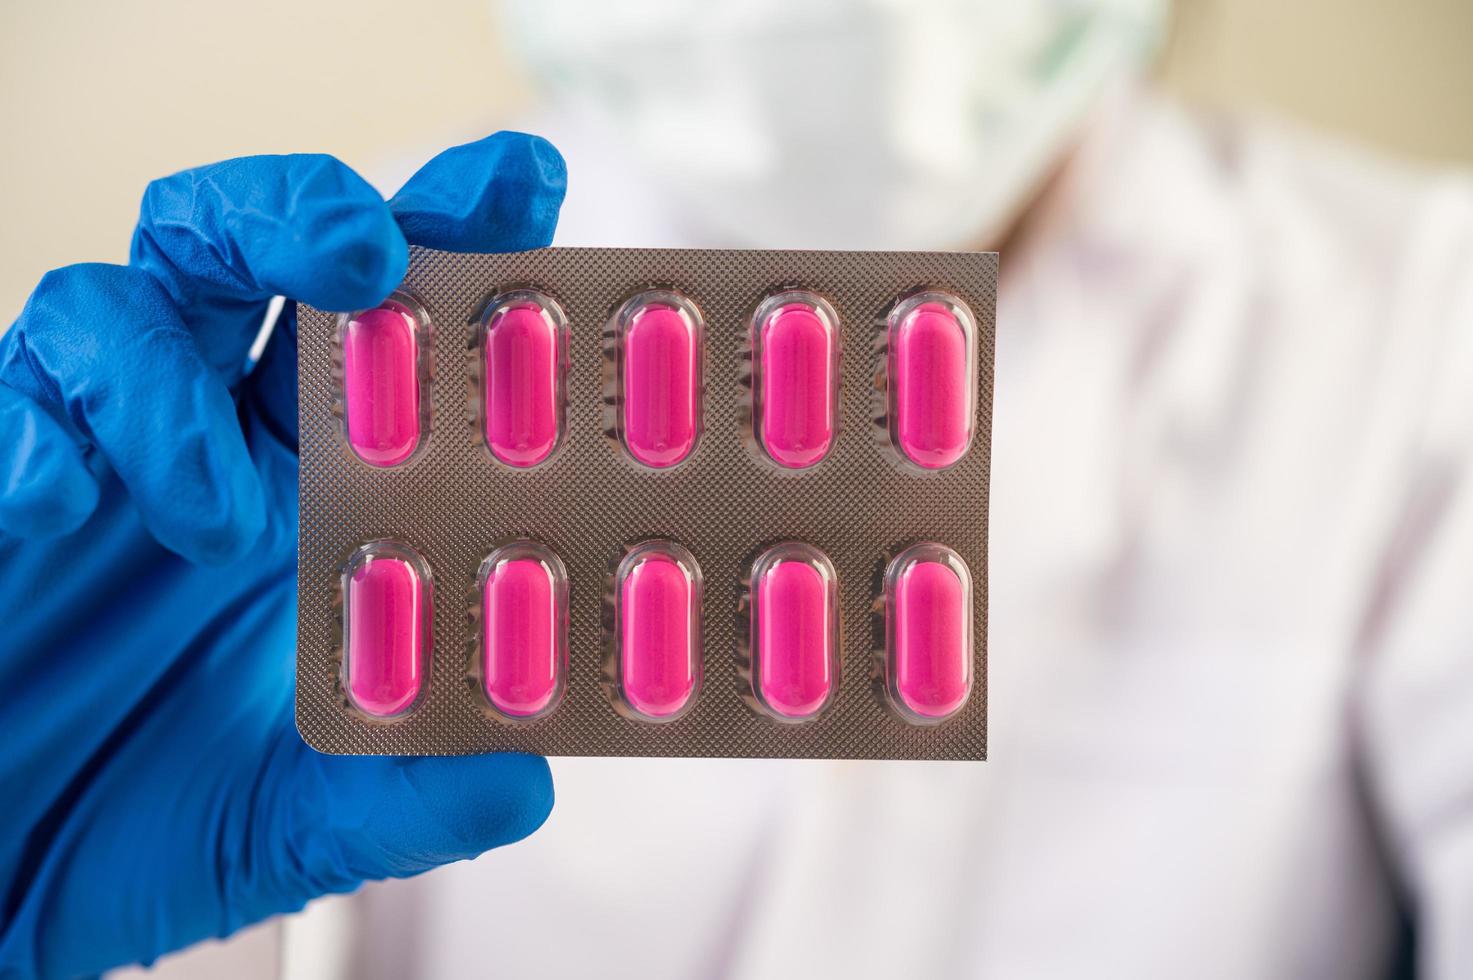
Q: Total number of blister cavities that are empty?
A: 0